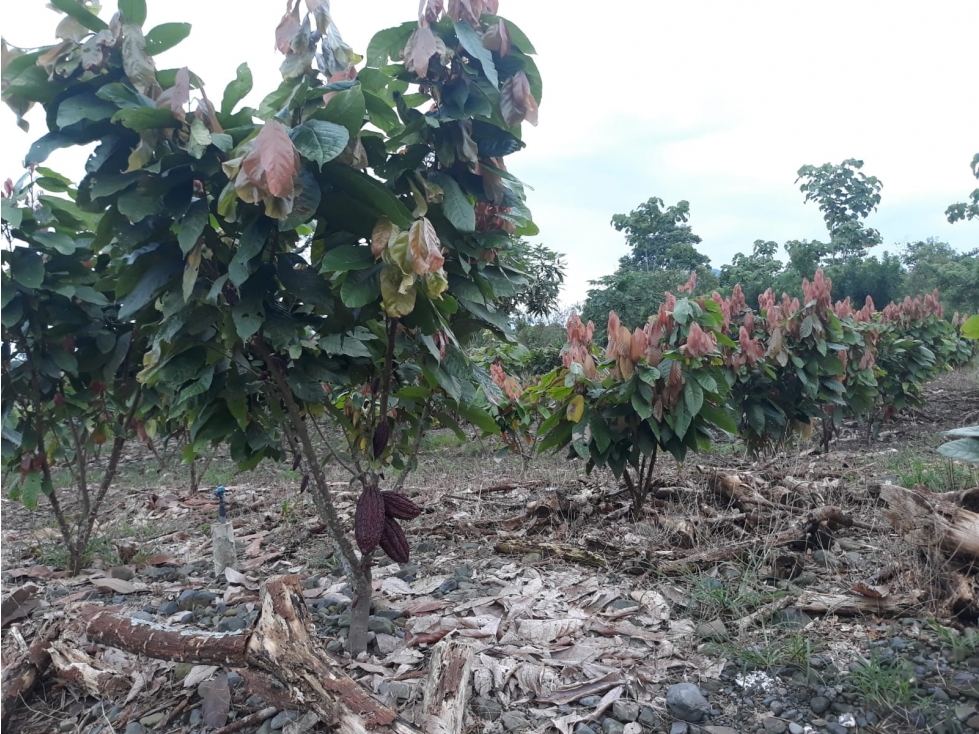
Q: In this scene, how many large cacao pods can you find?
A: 3